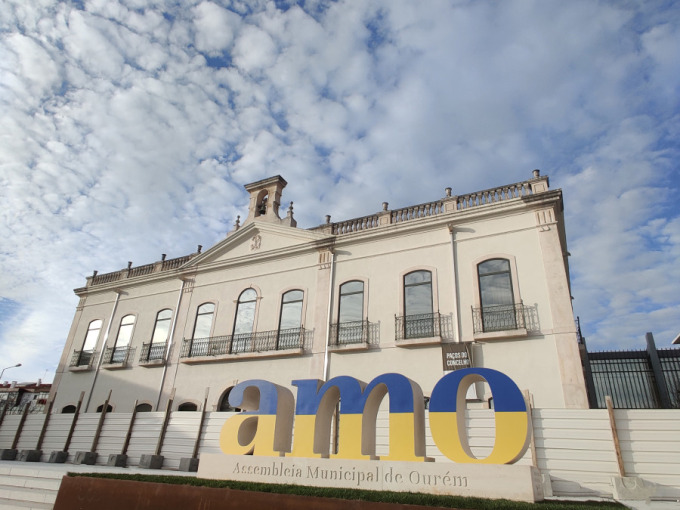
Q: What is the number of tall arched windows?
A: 9